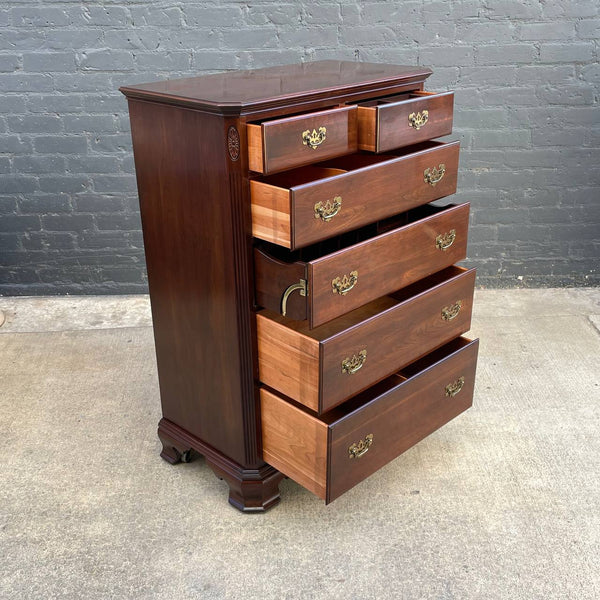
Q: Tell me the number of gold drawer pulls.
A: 10